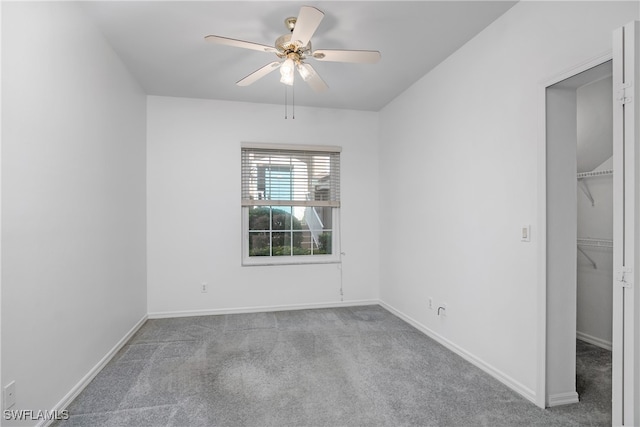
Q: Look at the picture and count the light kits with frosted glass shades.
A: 1